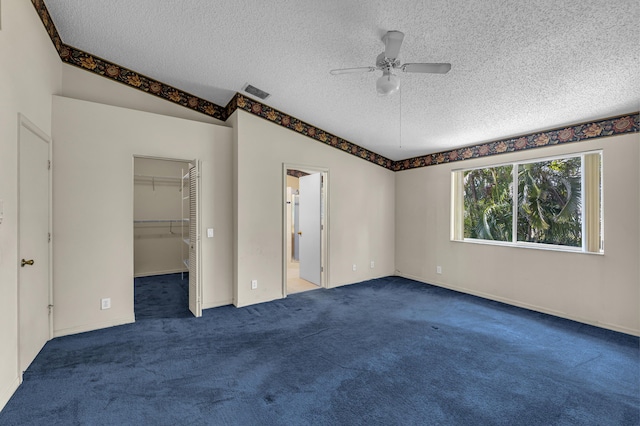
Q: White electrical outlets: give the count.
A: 5